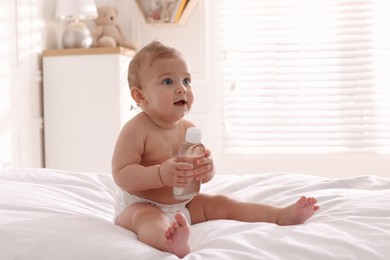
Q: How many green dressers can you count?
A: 0